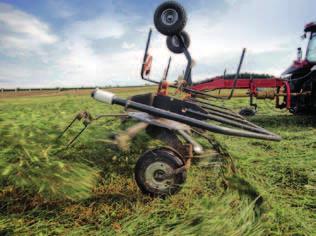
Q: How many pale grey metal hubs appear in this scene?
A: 3